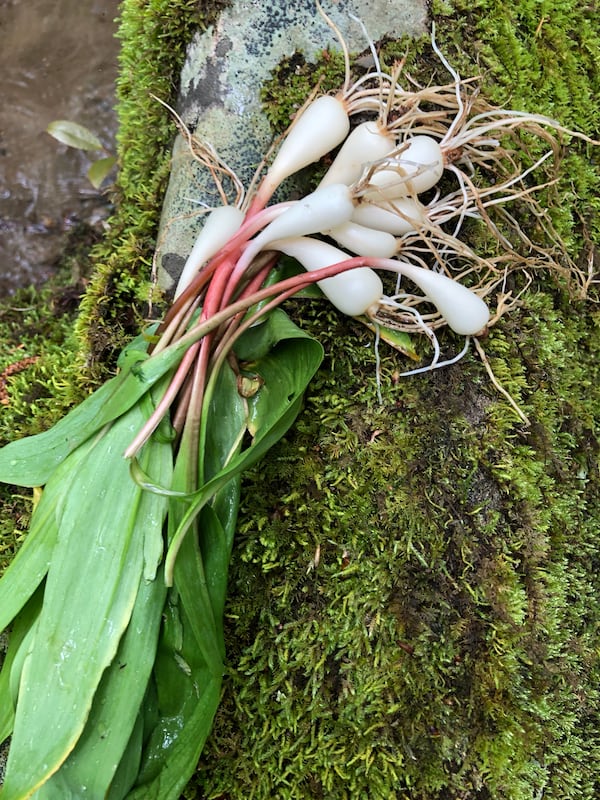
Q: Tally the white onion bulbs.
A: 9